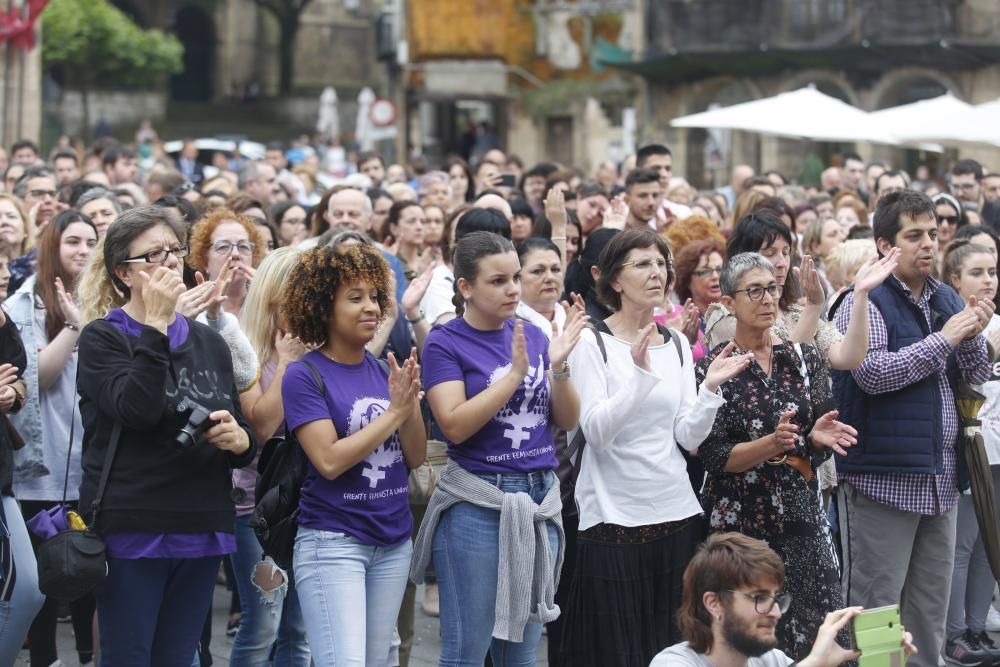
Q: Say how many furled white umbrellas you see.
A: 2